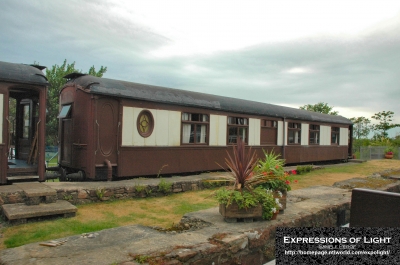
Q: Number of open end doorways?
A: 1